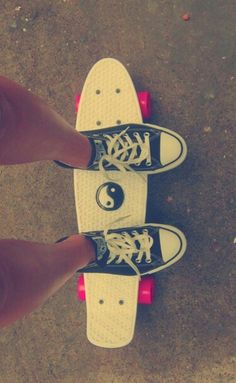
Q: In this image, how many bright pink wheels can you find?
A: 4